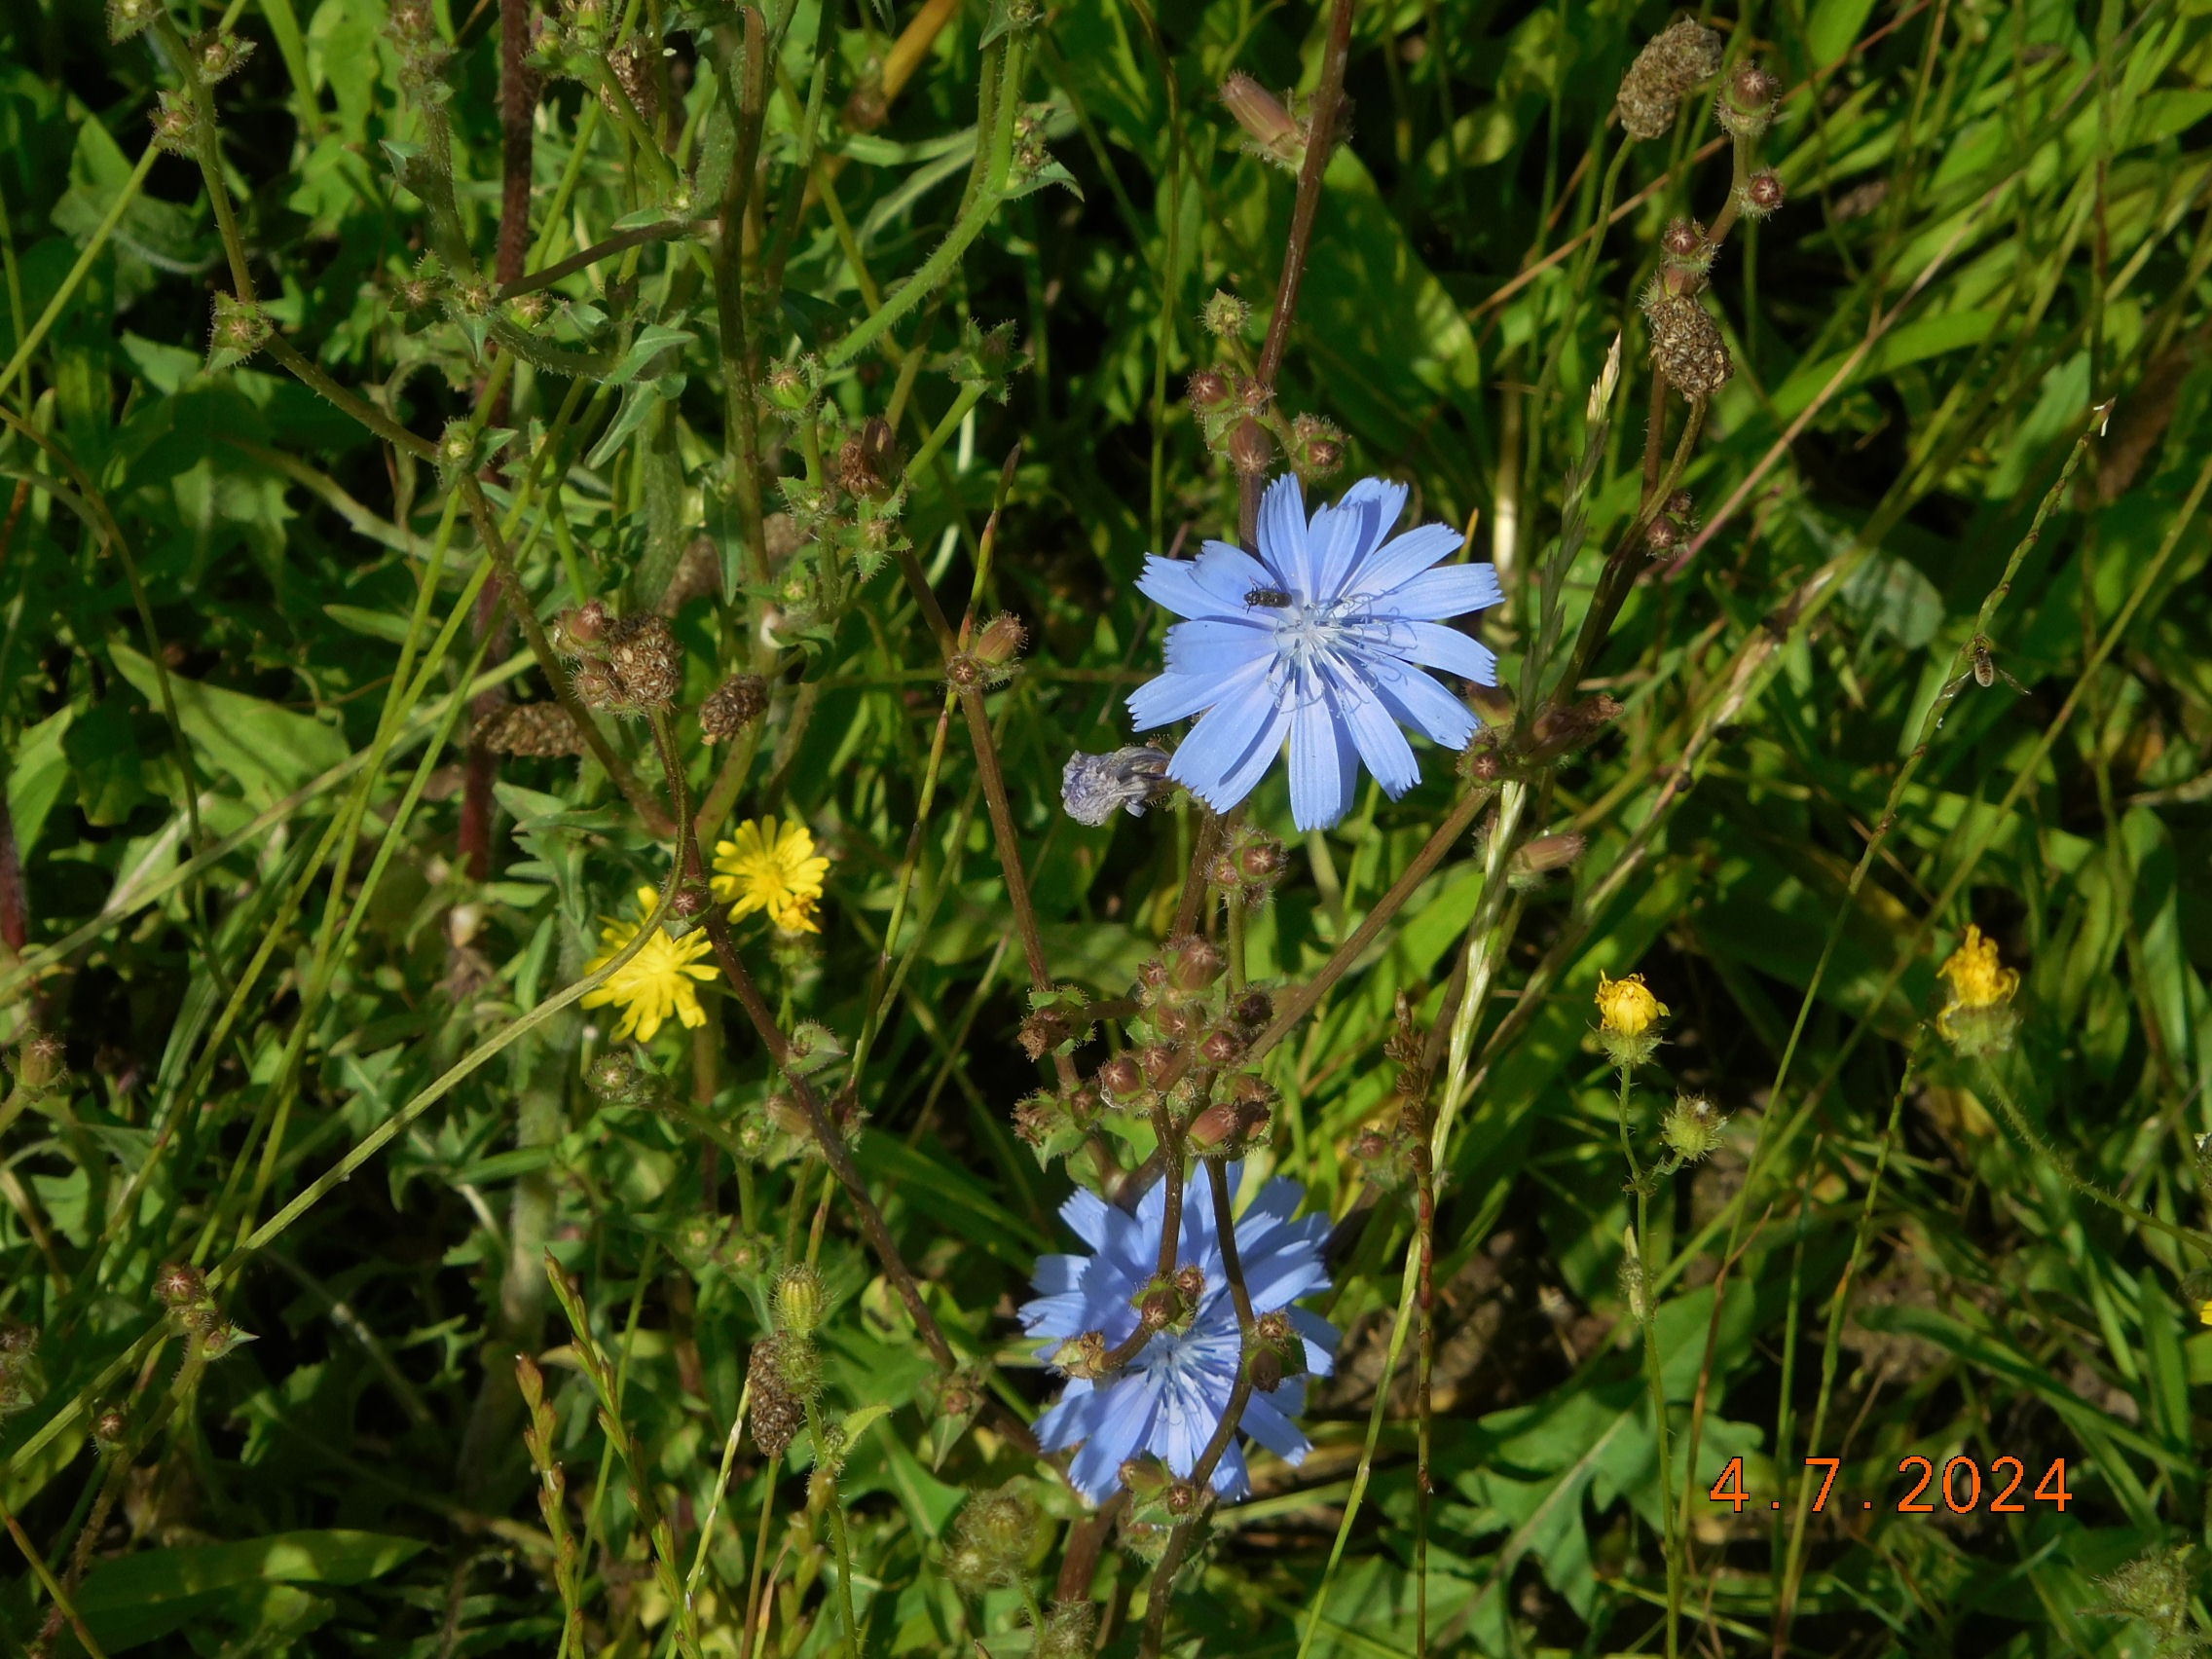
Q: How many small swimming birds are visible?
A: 0